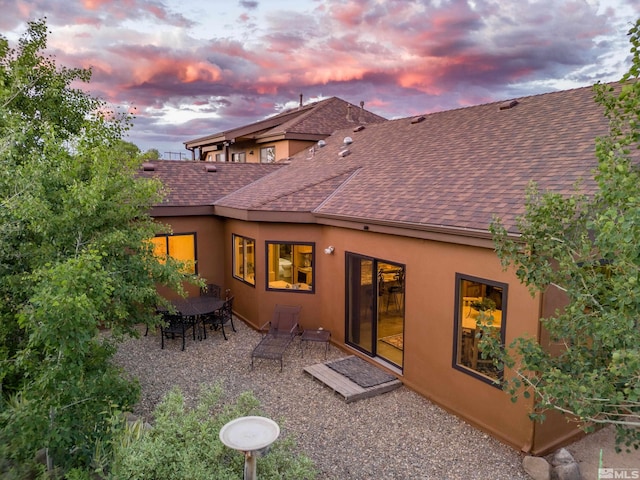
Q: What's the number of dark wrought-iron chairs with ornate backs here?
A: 4